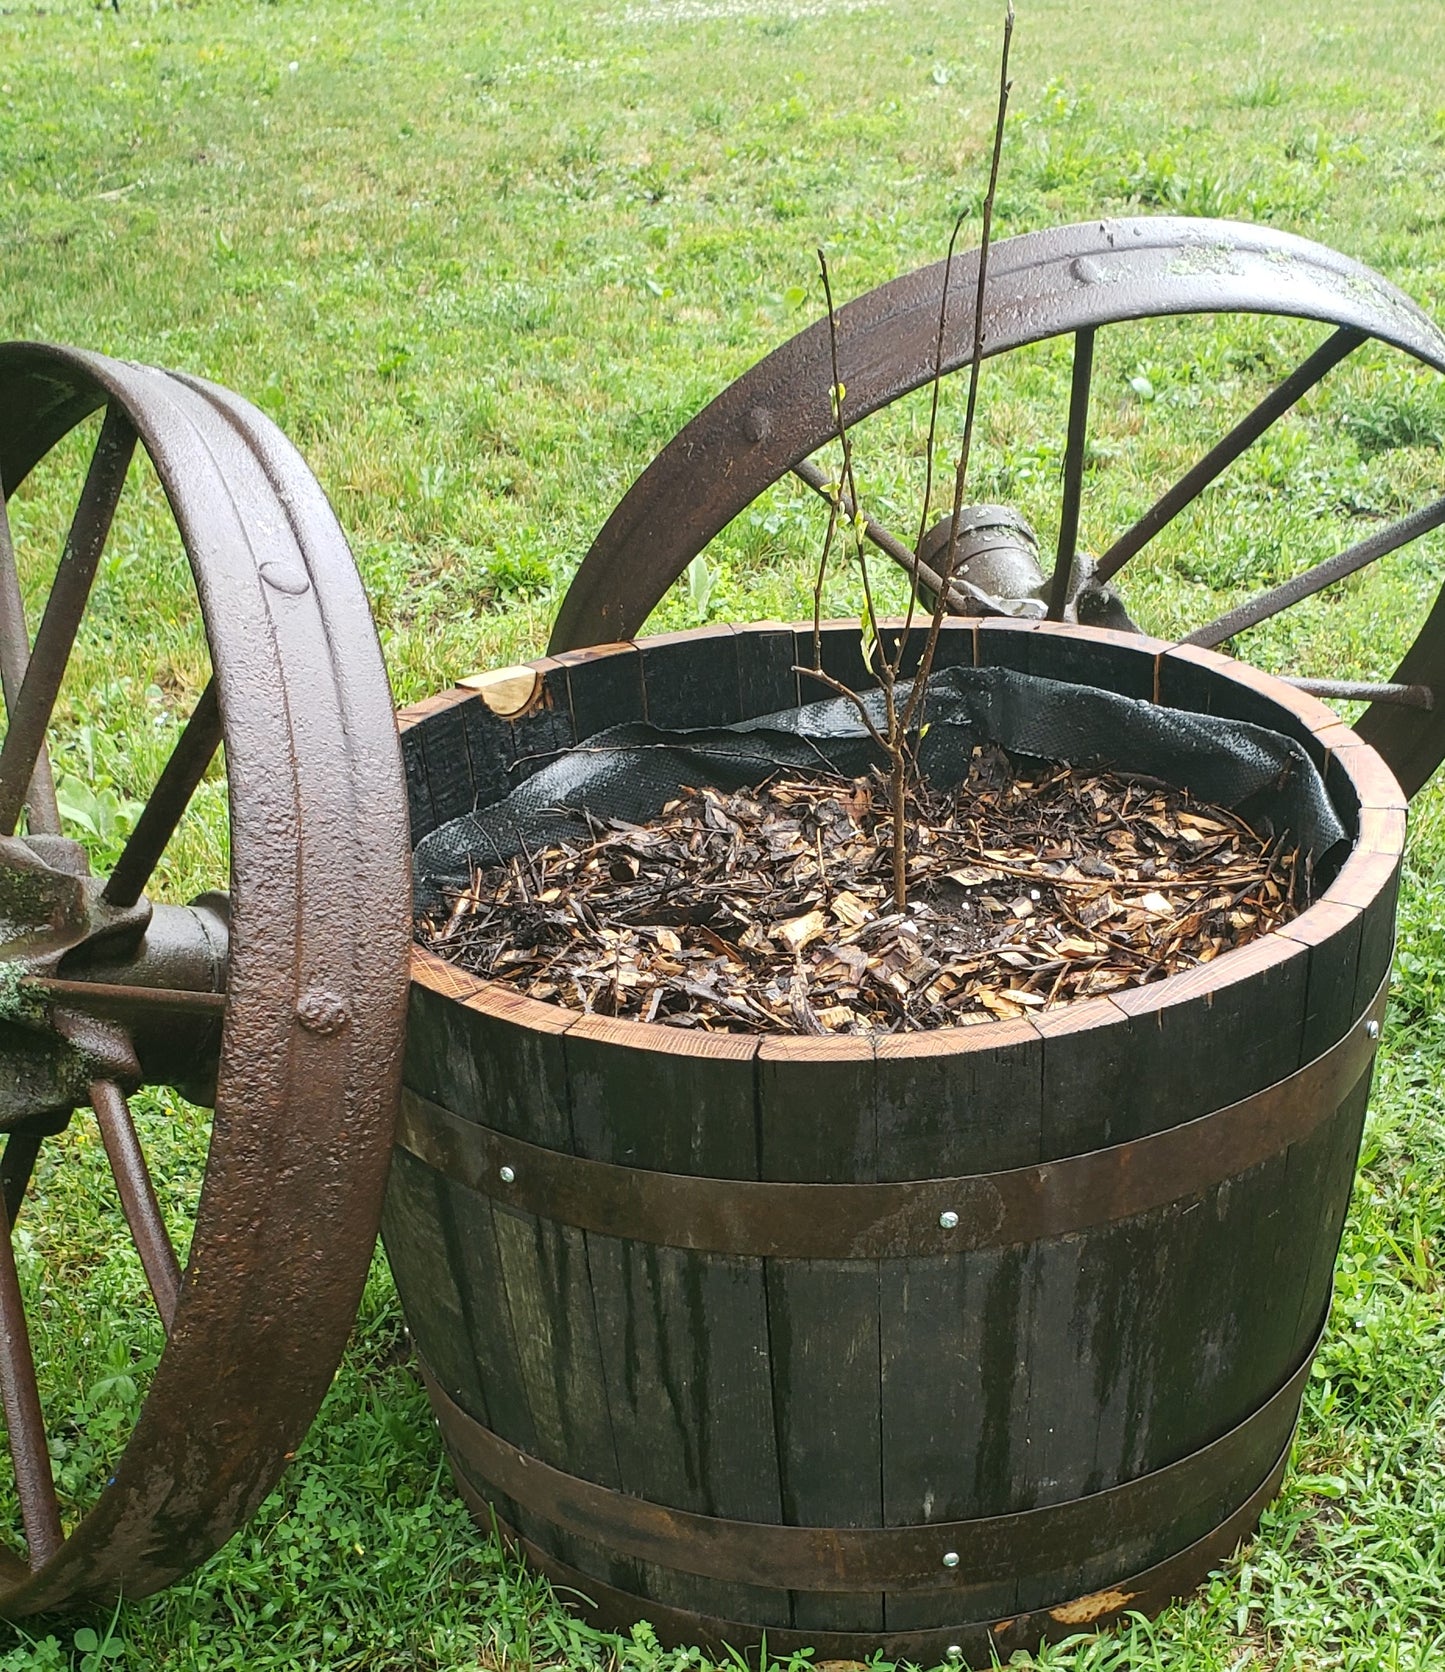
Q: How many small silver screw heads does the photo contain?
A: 5